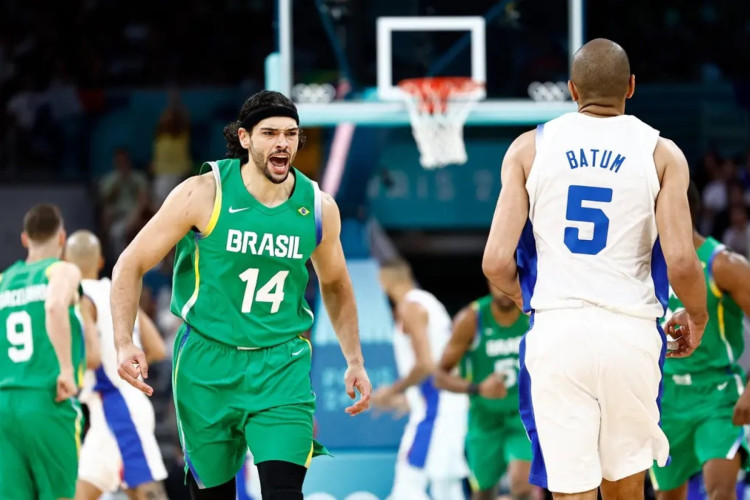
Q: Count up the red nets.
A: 0